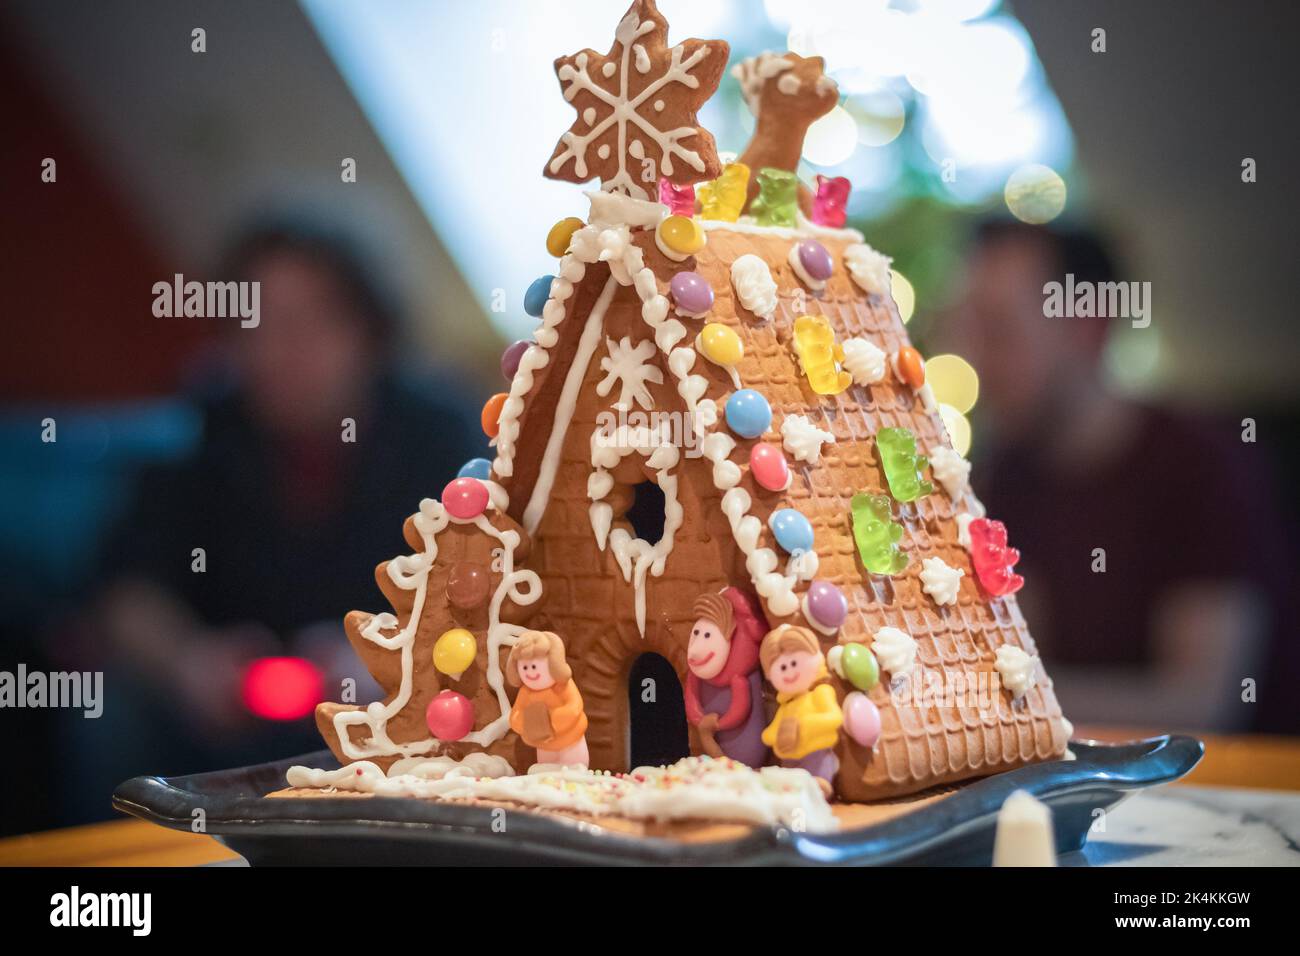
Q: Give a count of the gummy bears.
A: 8